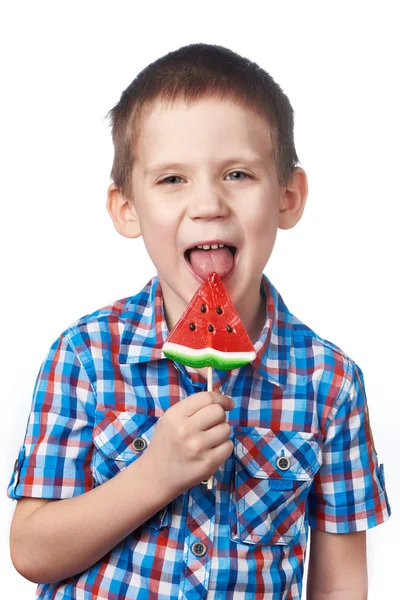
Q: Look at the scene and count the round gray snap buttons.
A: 3